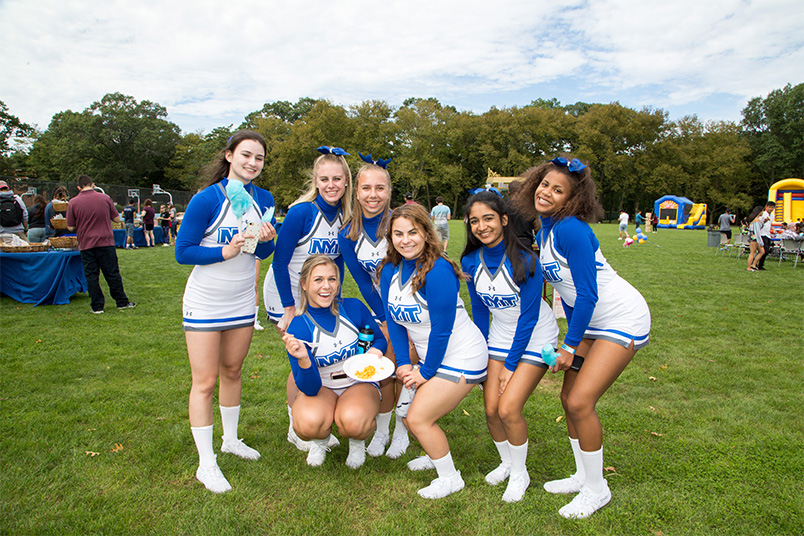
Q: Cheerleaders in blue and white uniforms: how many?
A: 7